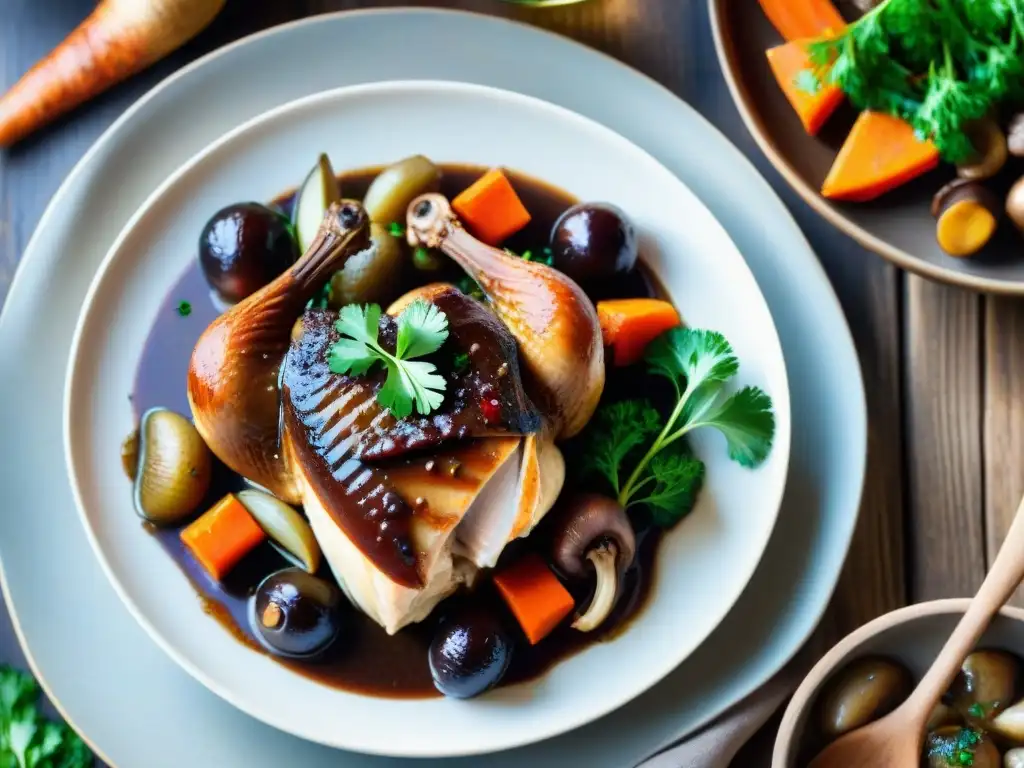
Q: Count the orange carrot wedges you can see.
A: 7